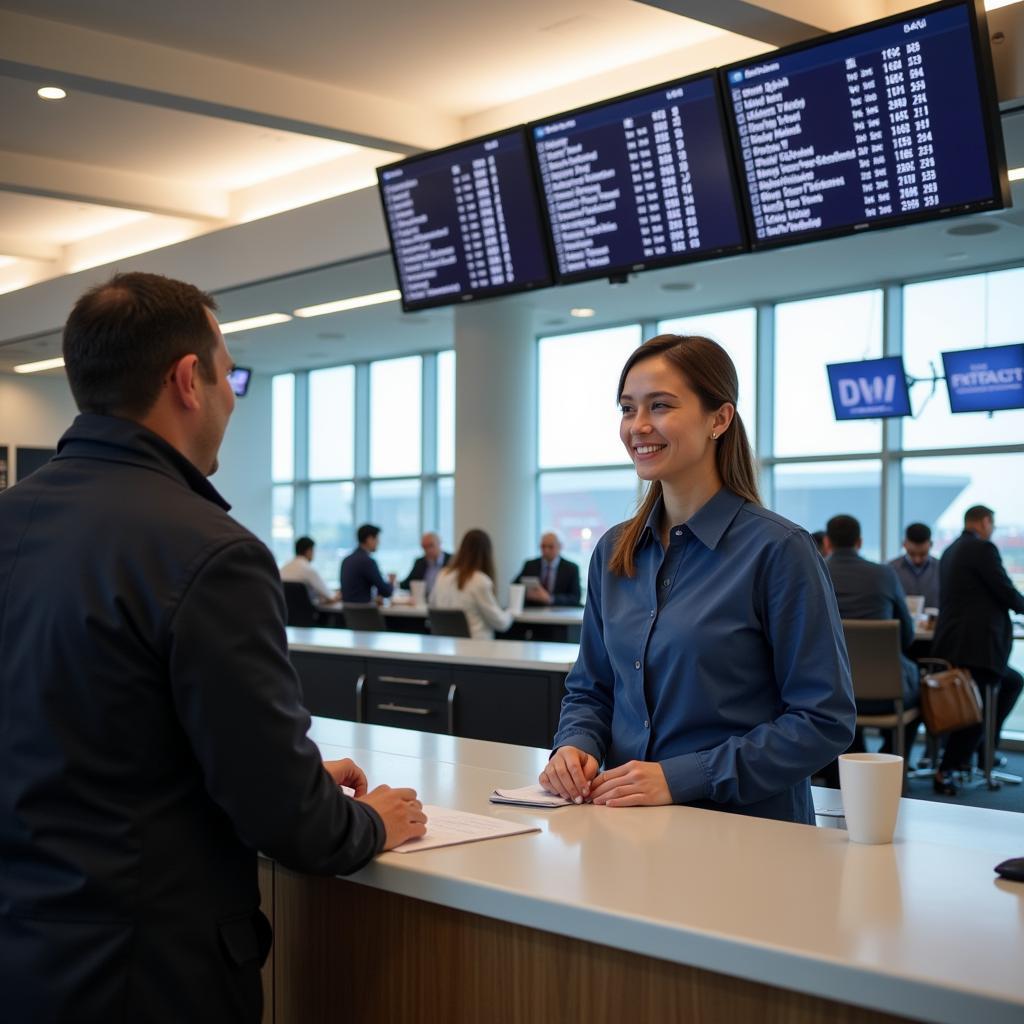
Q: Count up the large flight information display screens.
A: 3